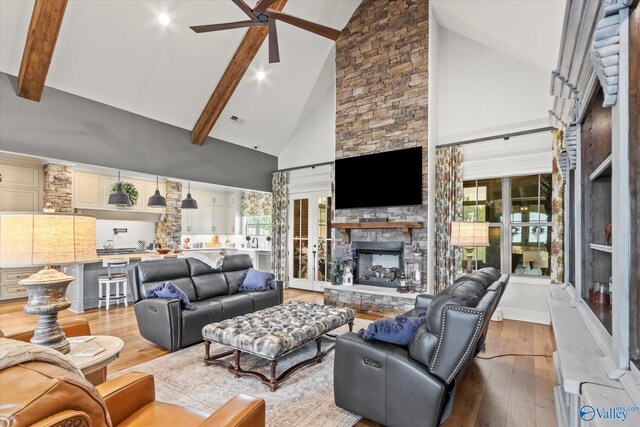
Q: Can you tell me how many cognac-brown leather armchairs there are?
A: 2